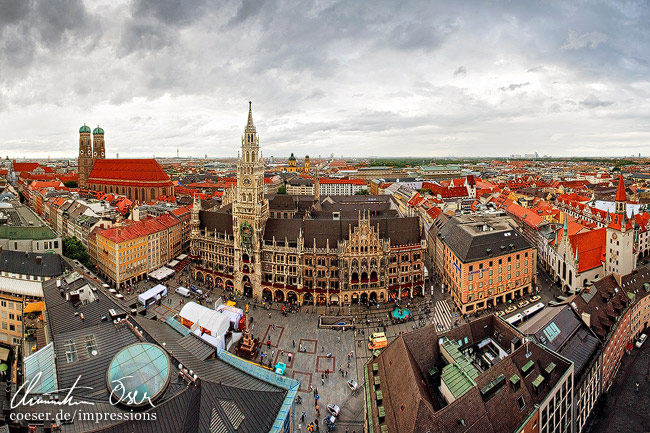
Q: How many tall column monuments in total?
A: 1